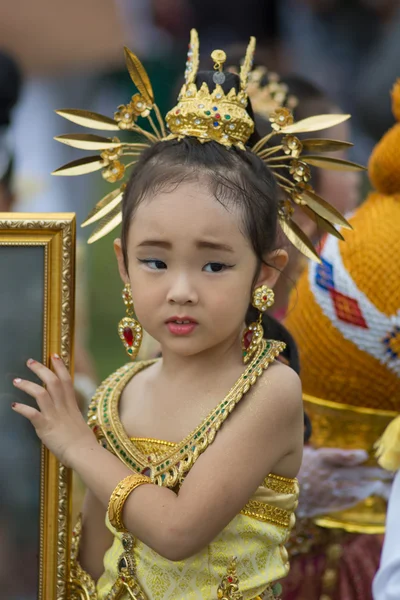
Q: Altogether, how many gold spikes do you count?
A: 12